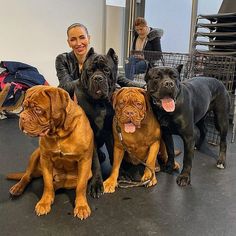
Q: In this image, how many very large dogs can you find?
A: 4